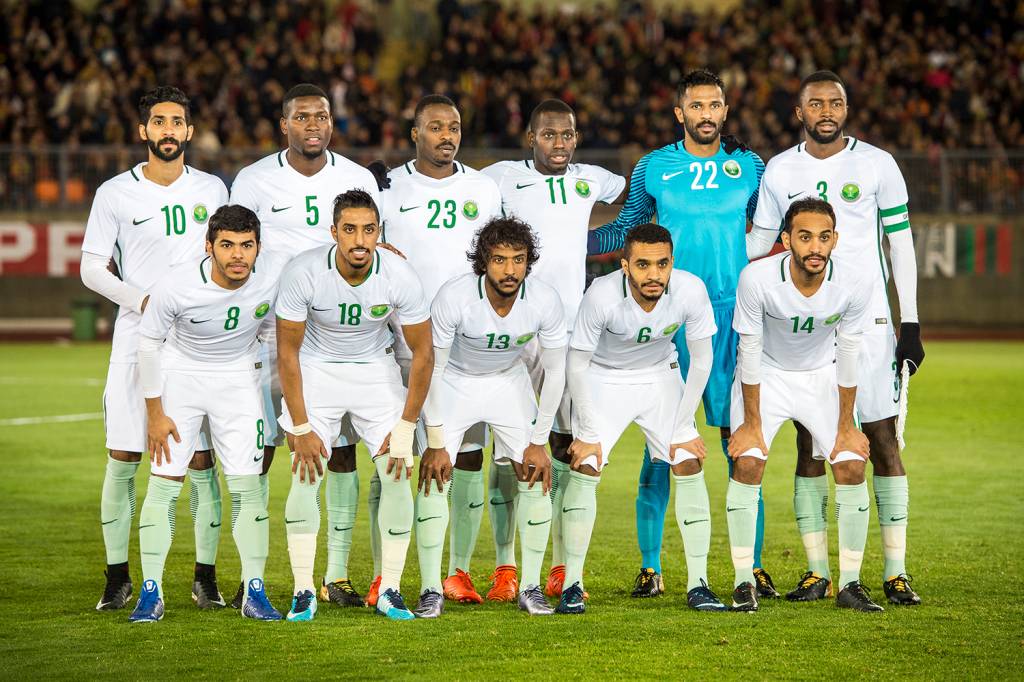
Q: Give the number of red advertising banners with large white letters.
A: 1